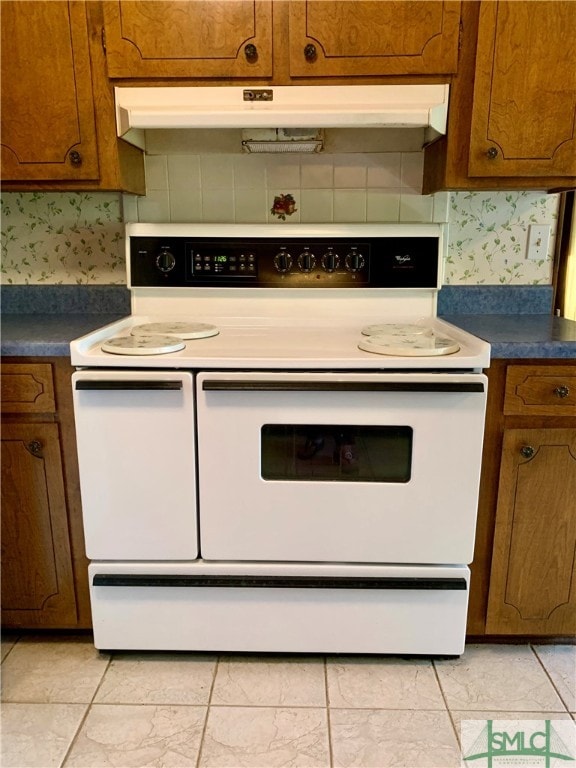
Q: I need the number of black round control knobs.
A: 5